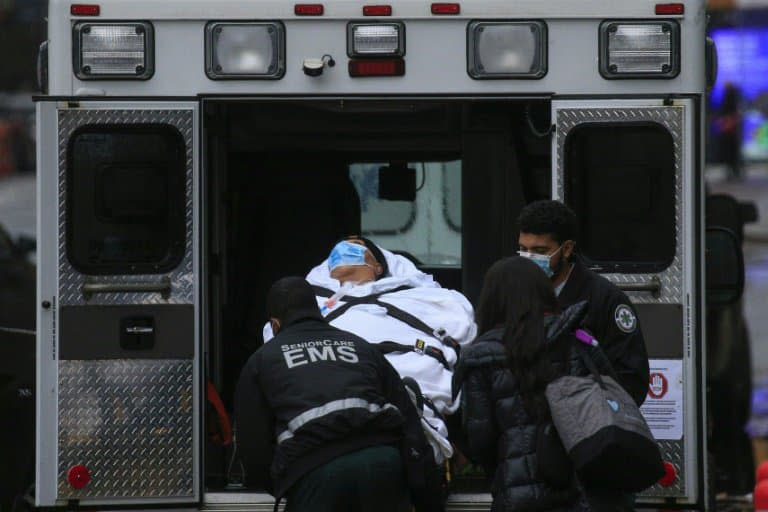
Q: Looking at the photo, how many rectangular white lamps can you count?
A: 5